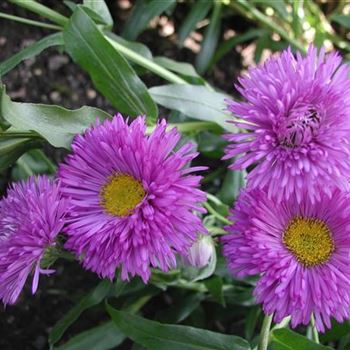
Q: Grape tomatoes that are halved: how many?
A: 0